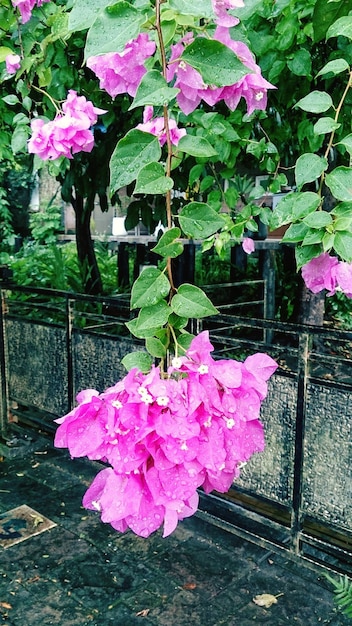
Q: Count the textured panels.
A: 4